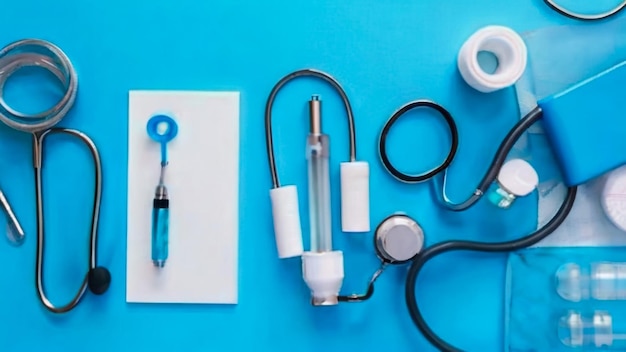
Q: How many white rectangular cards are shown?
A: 1